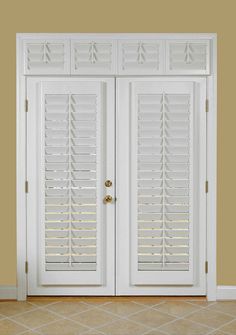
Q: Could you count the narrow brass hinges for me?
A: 6